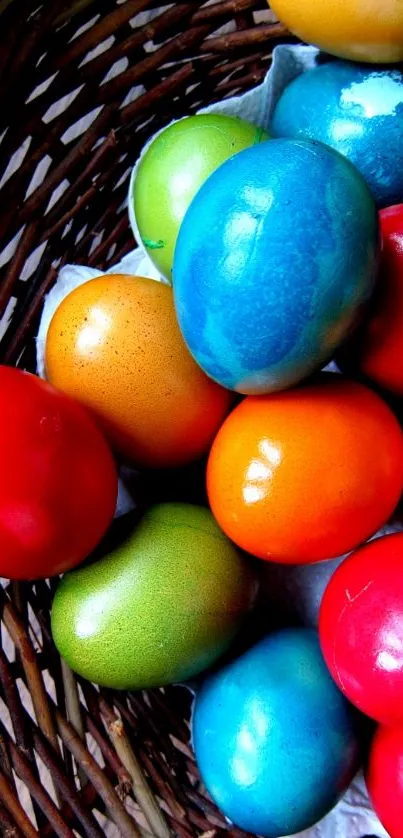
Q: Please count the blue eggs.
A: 3